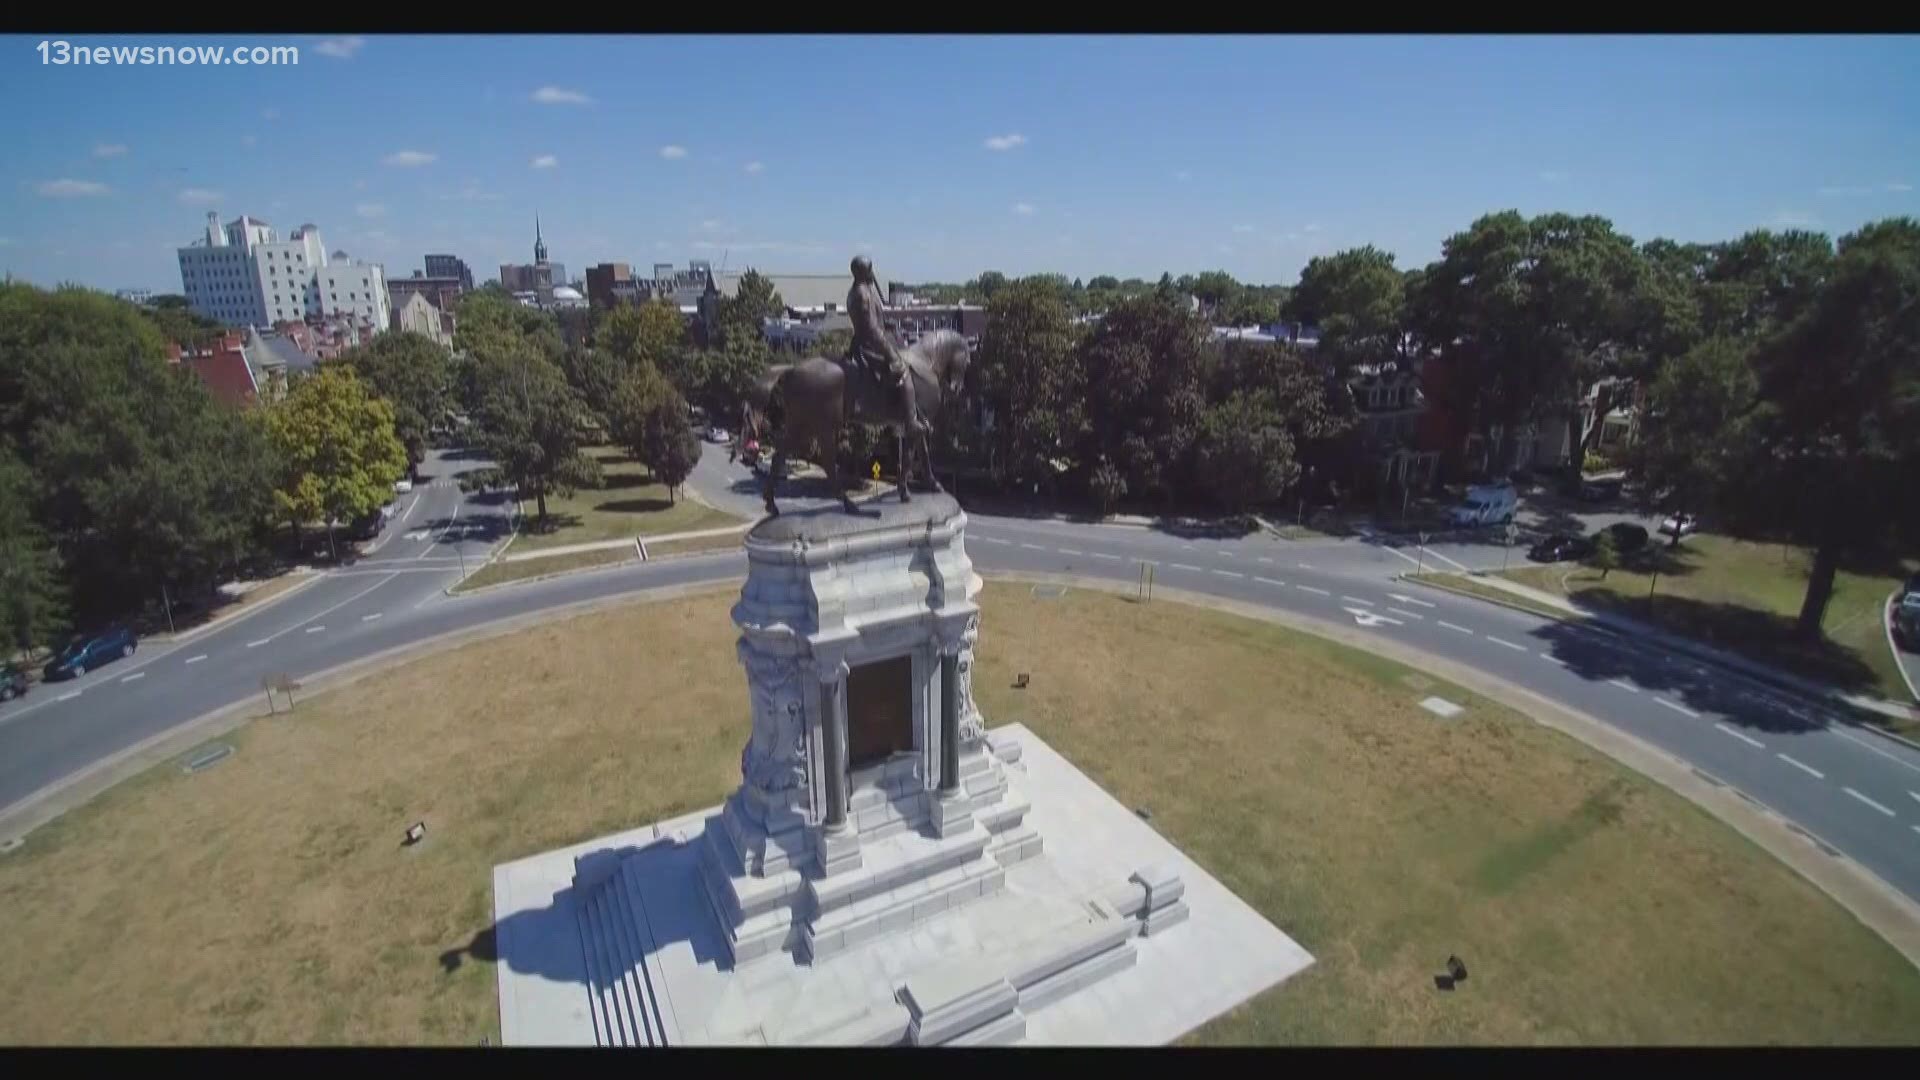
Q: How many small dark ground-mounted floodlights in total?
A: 3